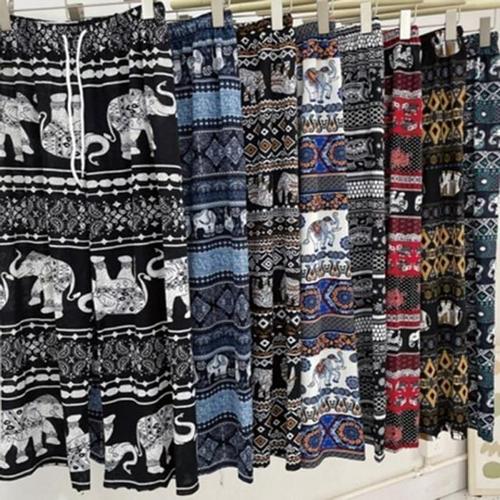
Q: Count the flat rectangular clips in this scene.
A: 9